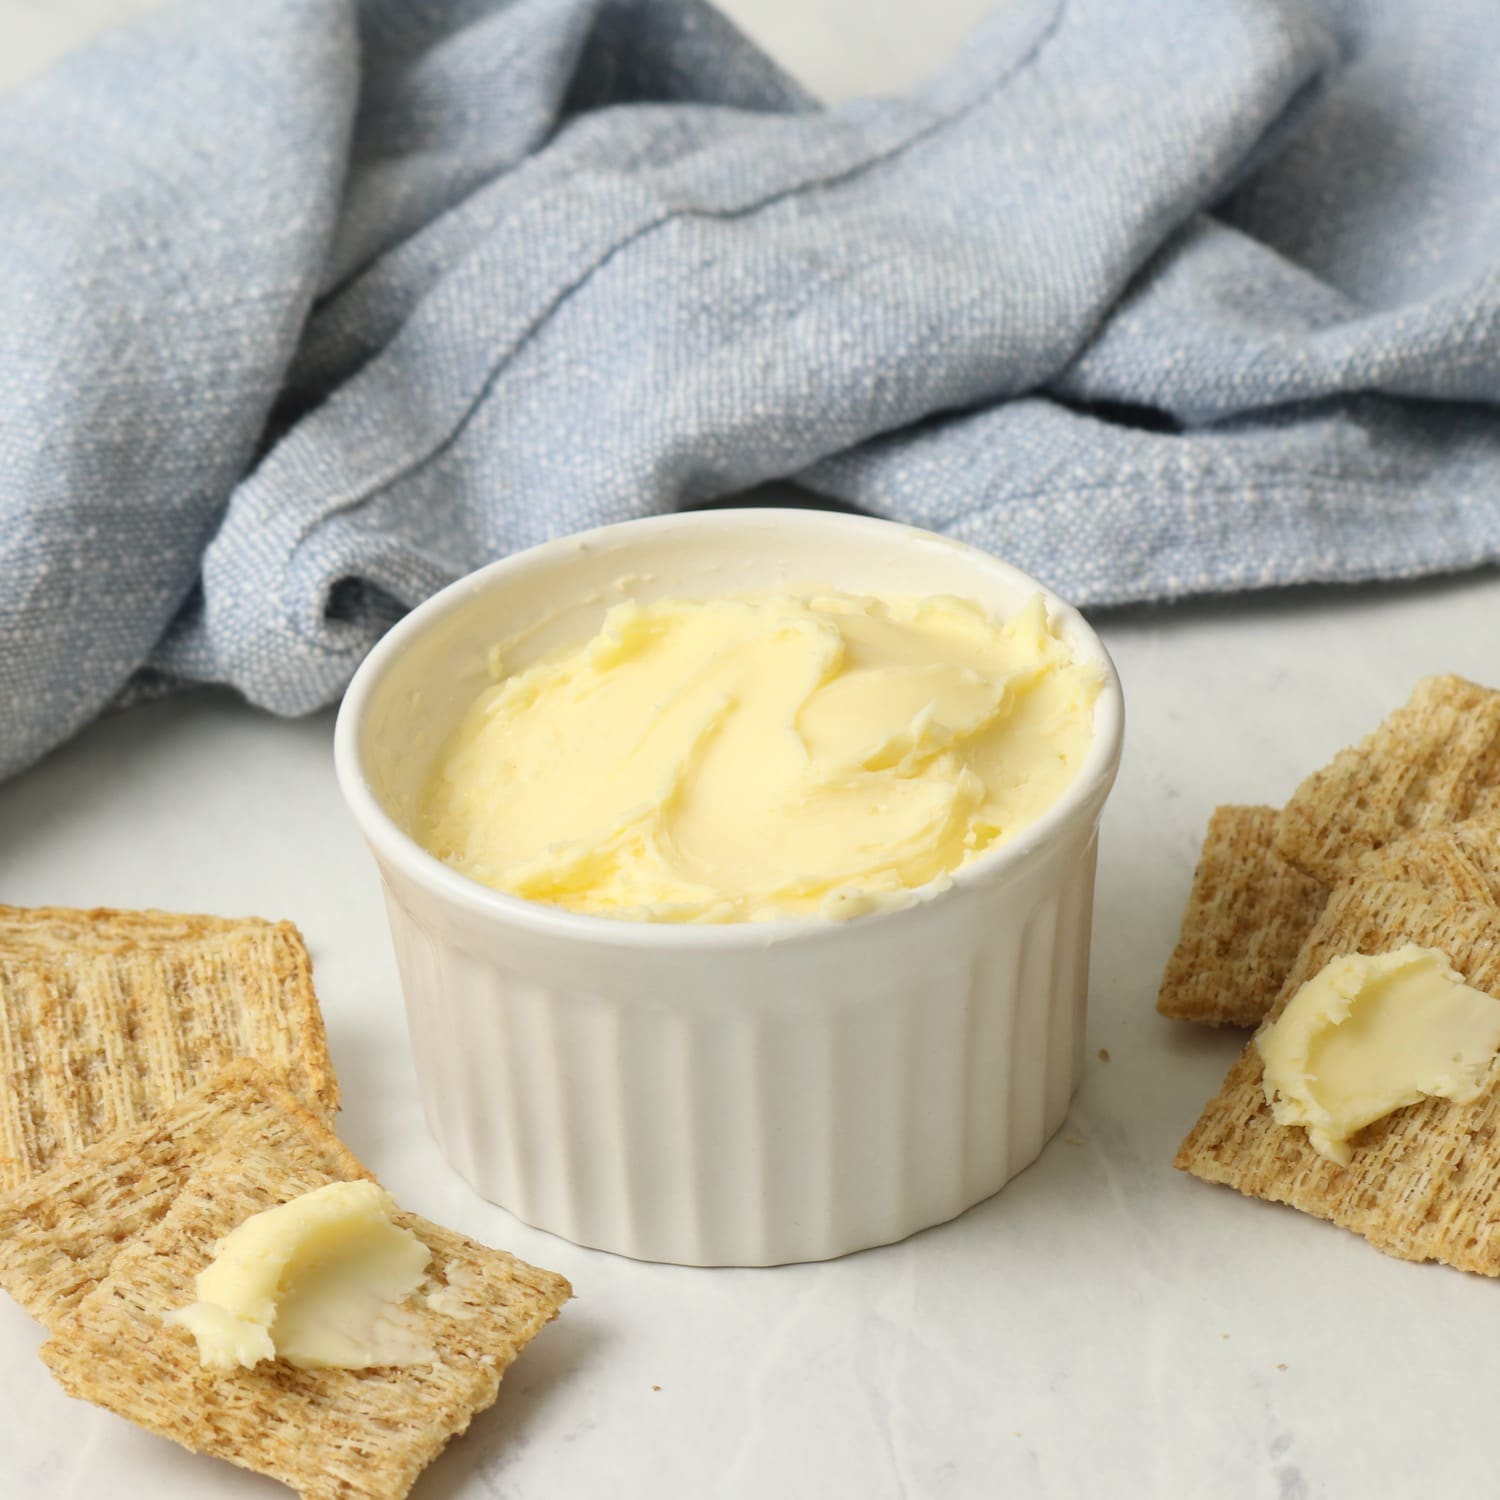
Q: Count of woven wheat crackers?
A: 7